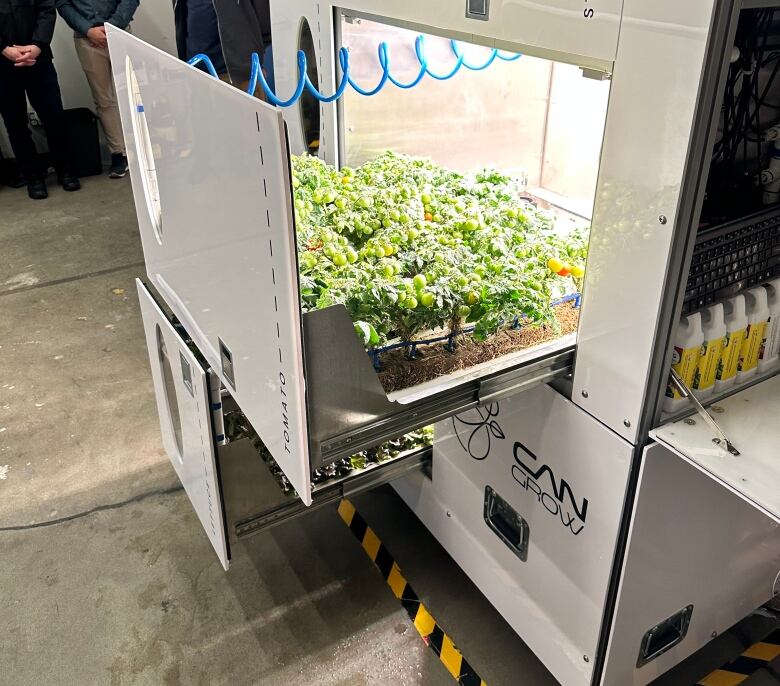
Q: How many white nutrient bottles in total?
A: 5